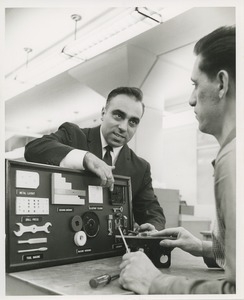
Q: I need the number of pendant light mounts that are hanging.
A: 2